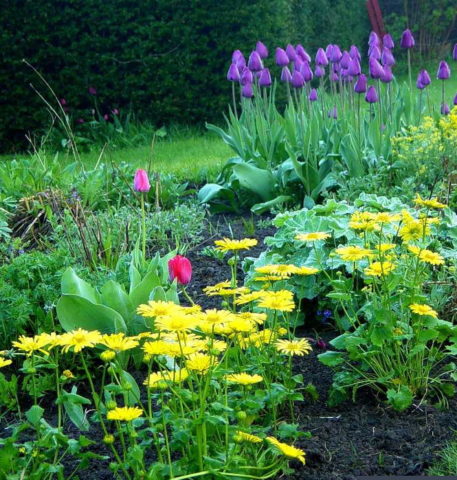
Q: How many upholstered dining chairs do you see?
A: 0